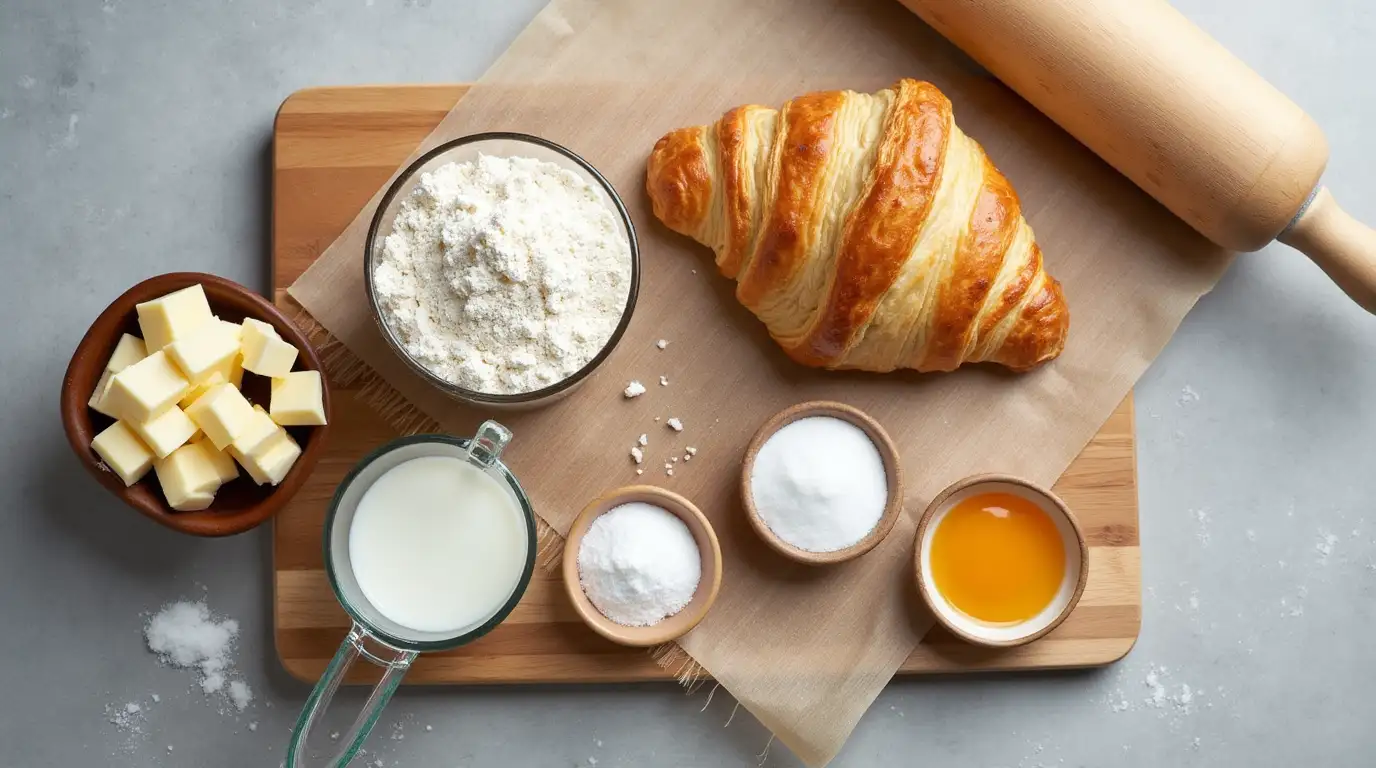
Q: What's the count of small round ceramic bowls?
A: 3